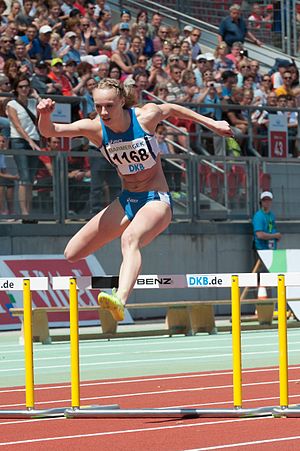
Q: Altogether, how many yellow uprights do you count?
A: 4